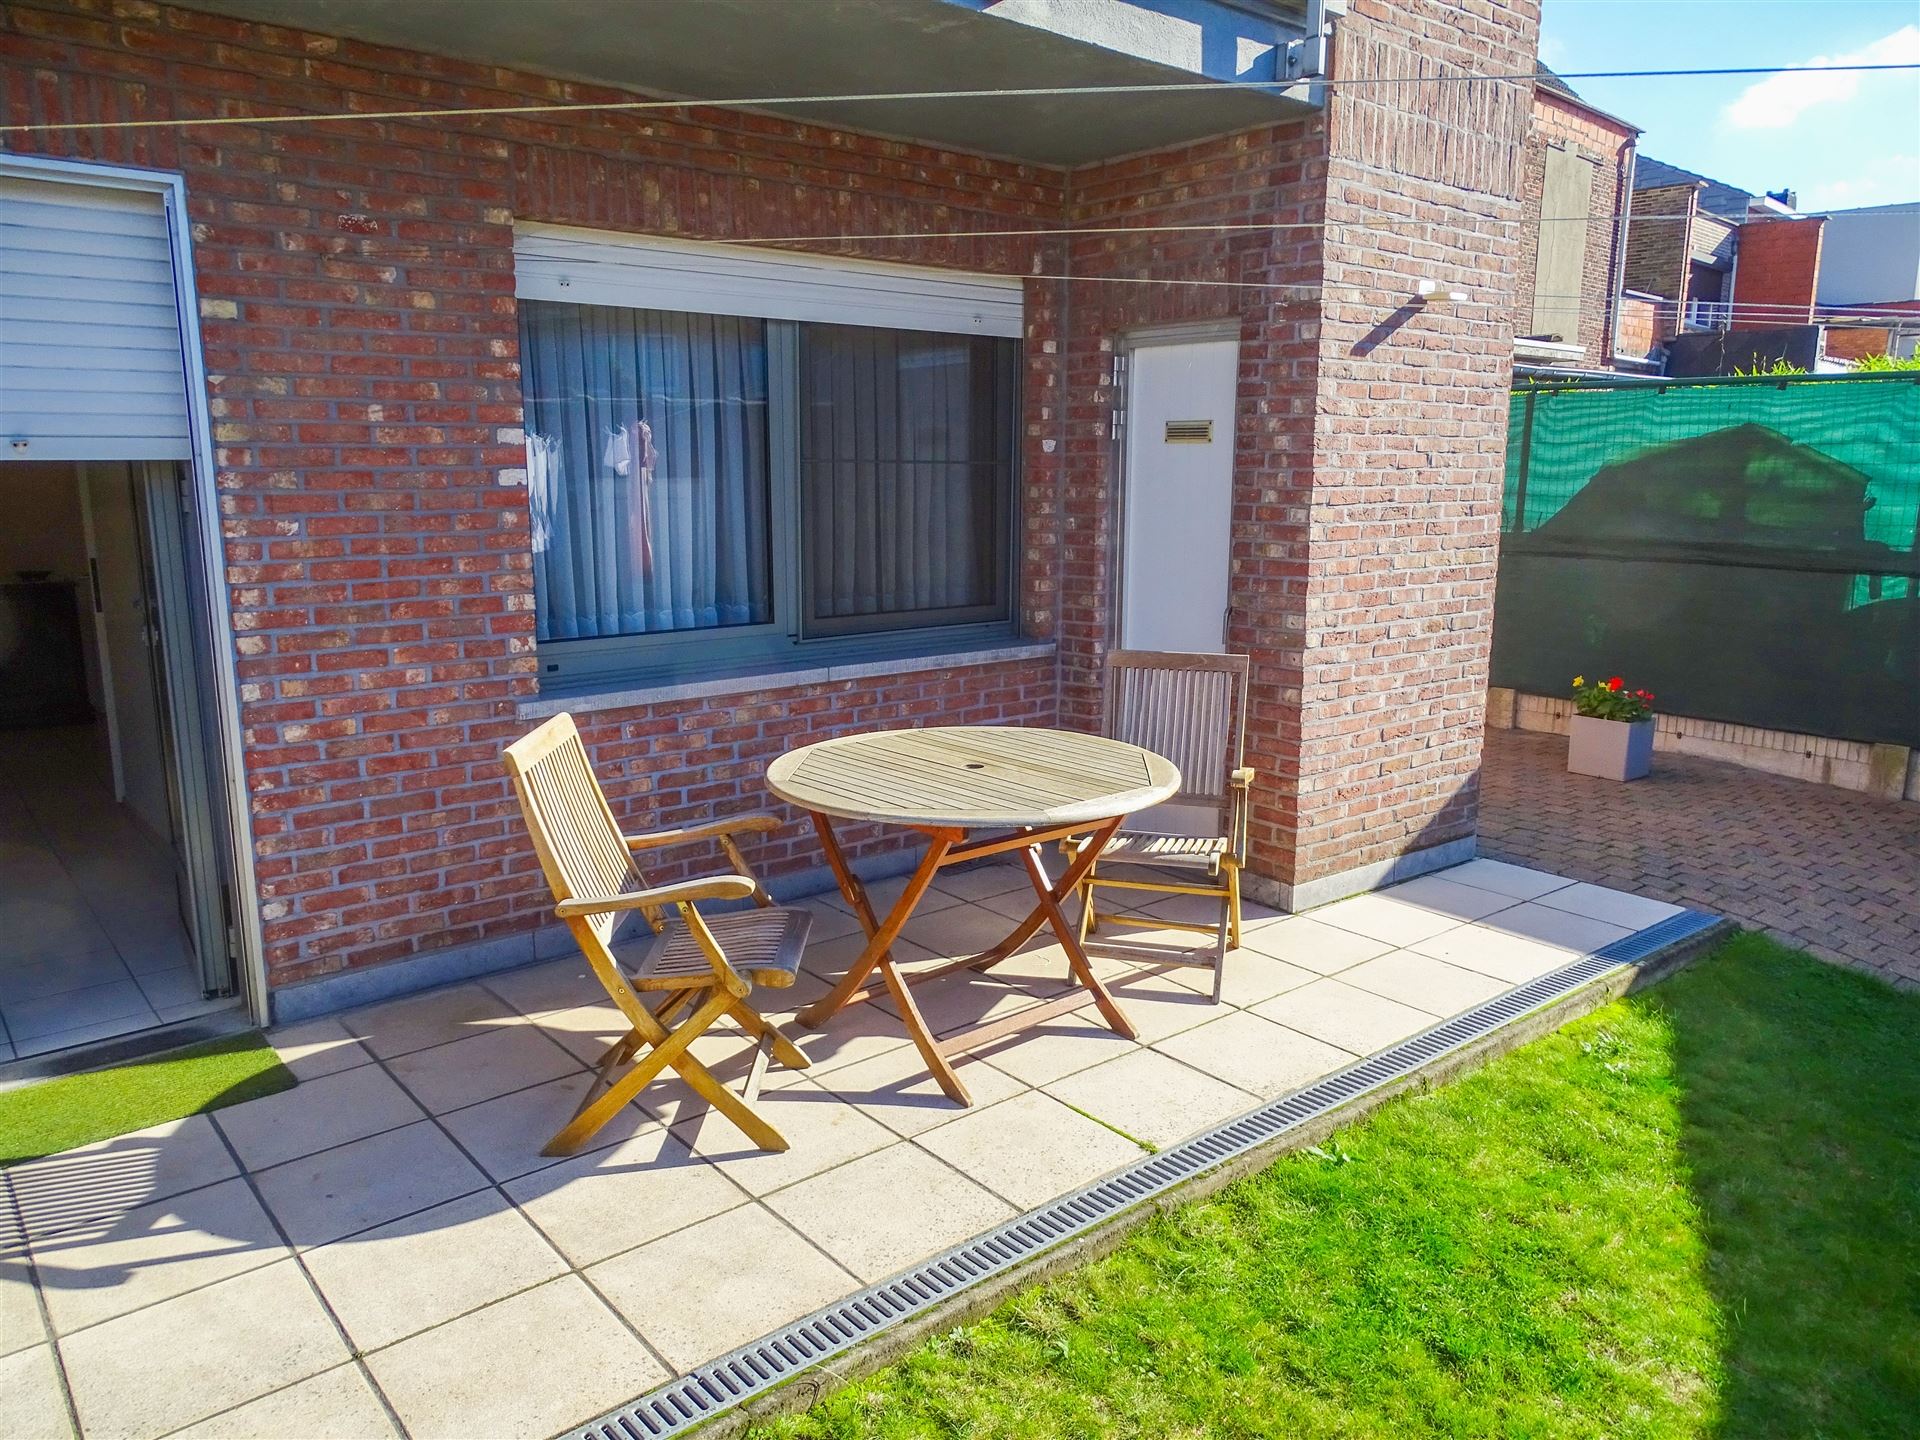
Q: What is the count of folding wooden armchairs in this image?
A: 2